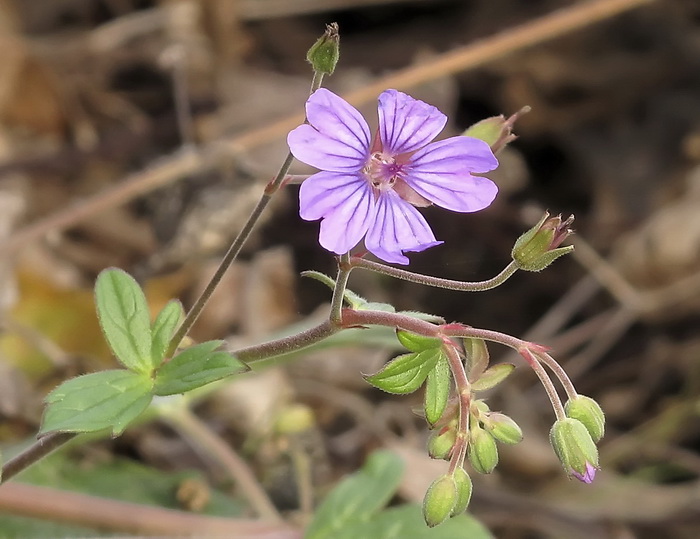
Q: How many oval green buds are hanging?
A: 7